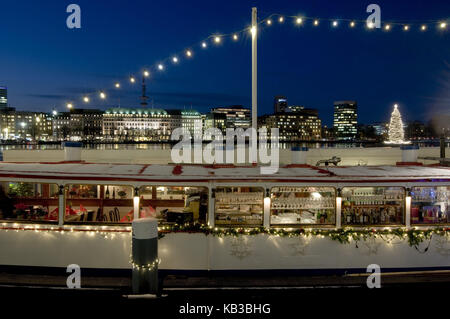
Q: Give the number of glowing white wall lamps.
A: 4